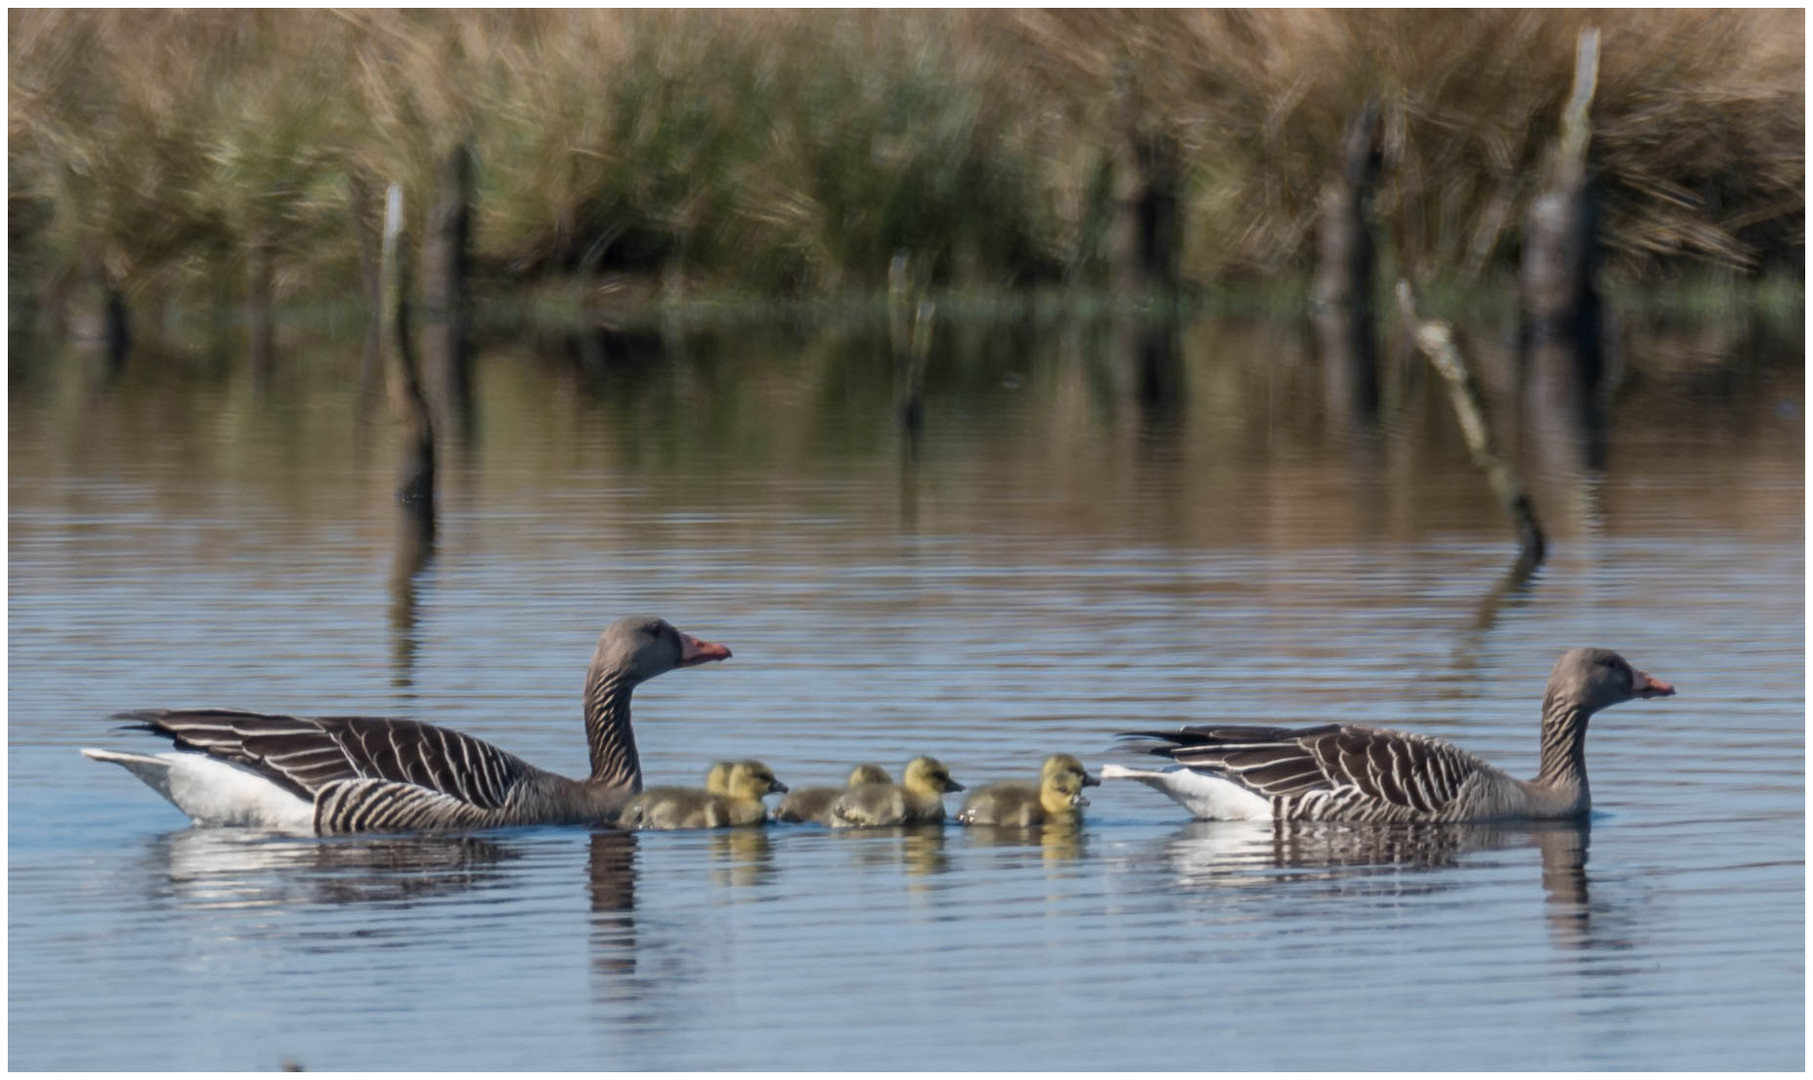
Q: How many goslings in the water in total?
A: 6